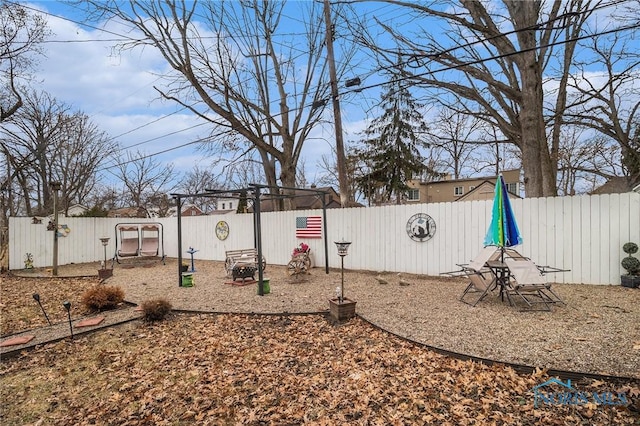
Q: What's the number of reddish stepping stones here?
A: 3